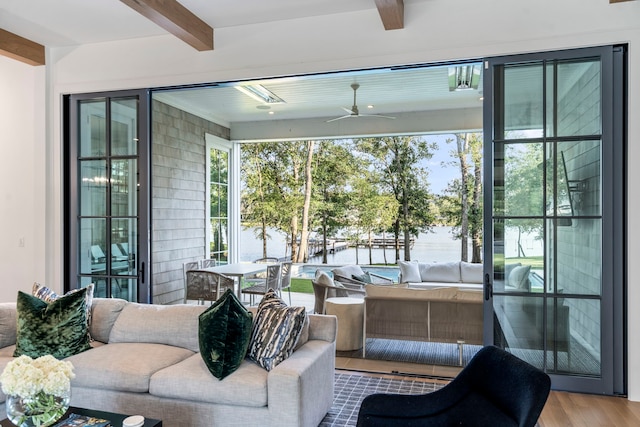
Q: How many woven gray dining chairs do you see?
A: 6